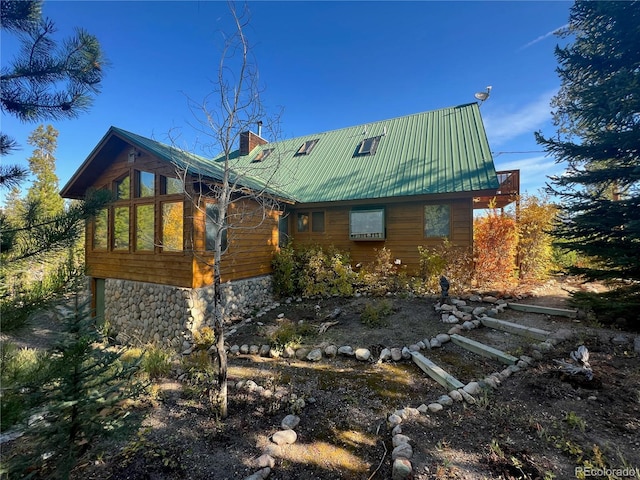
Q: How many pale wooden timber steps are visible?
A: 4